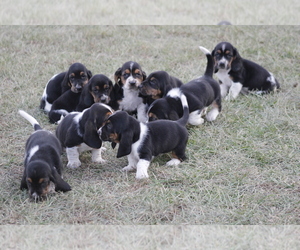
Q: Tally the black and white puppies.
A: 9